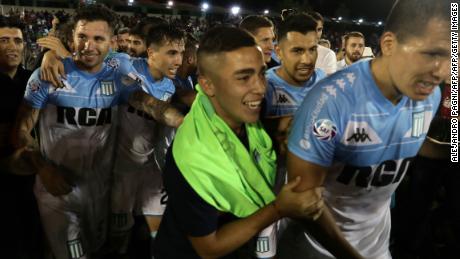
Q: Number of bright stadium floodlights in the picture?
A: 8